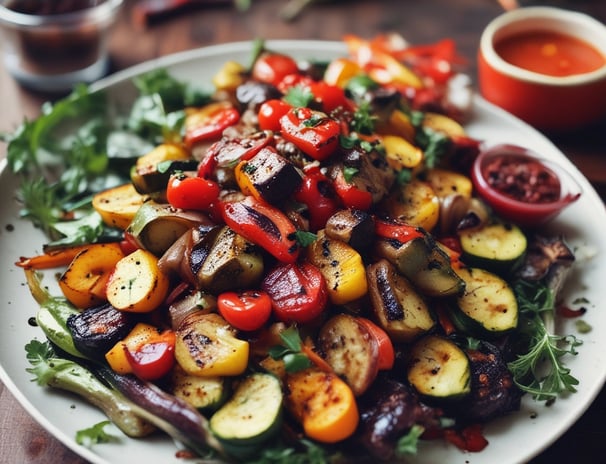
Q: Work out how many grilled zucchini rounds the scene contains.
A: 5